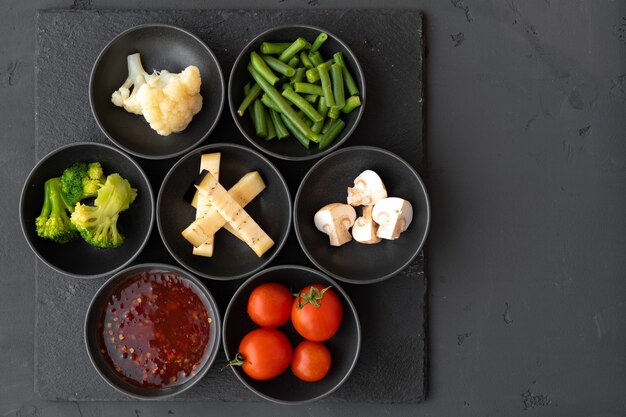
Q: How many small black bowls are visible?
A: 7